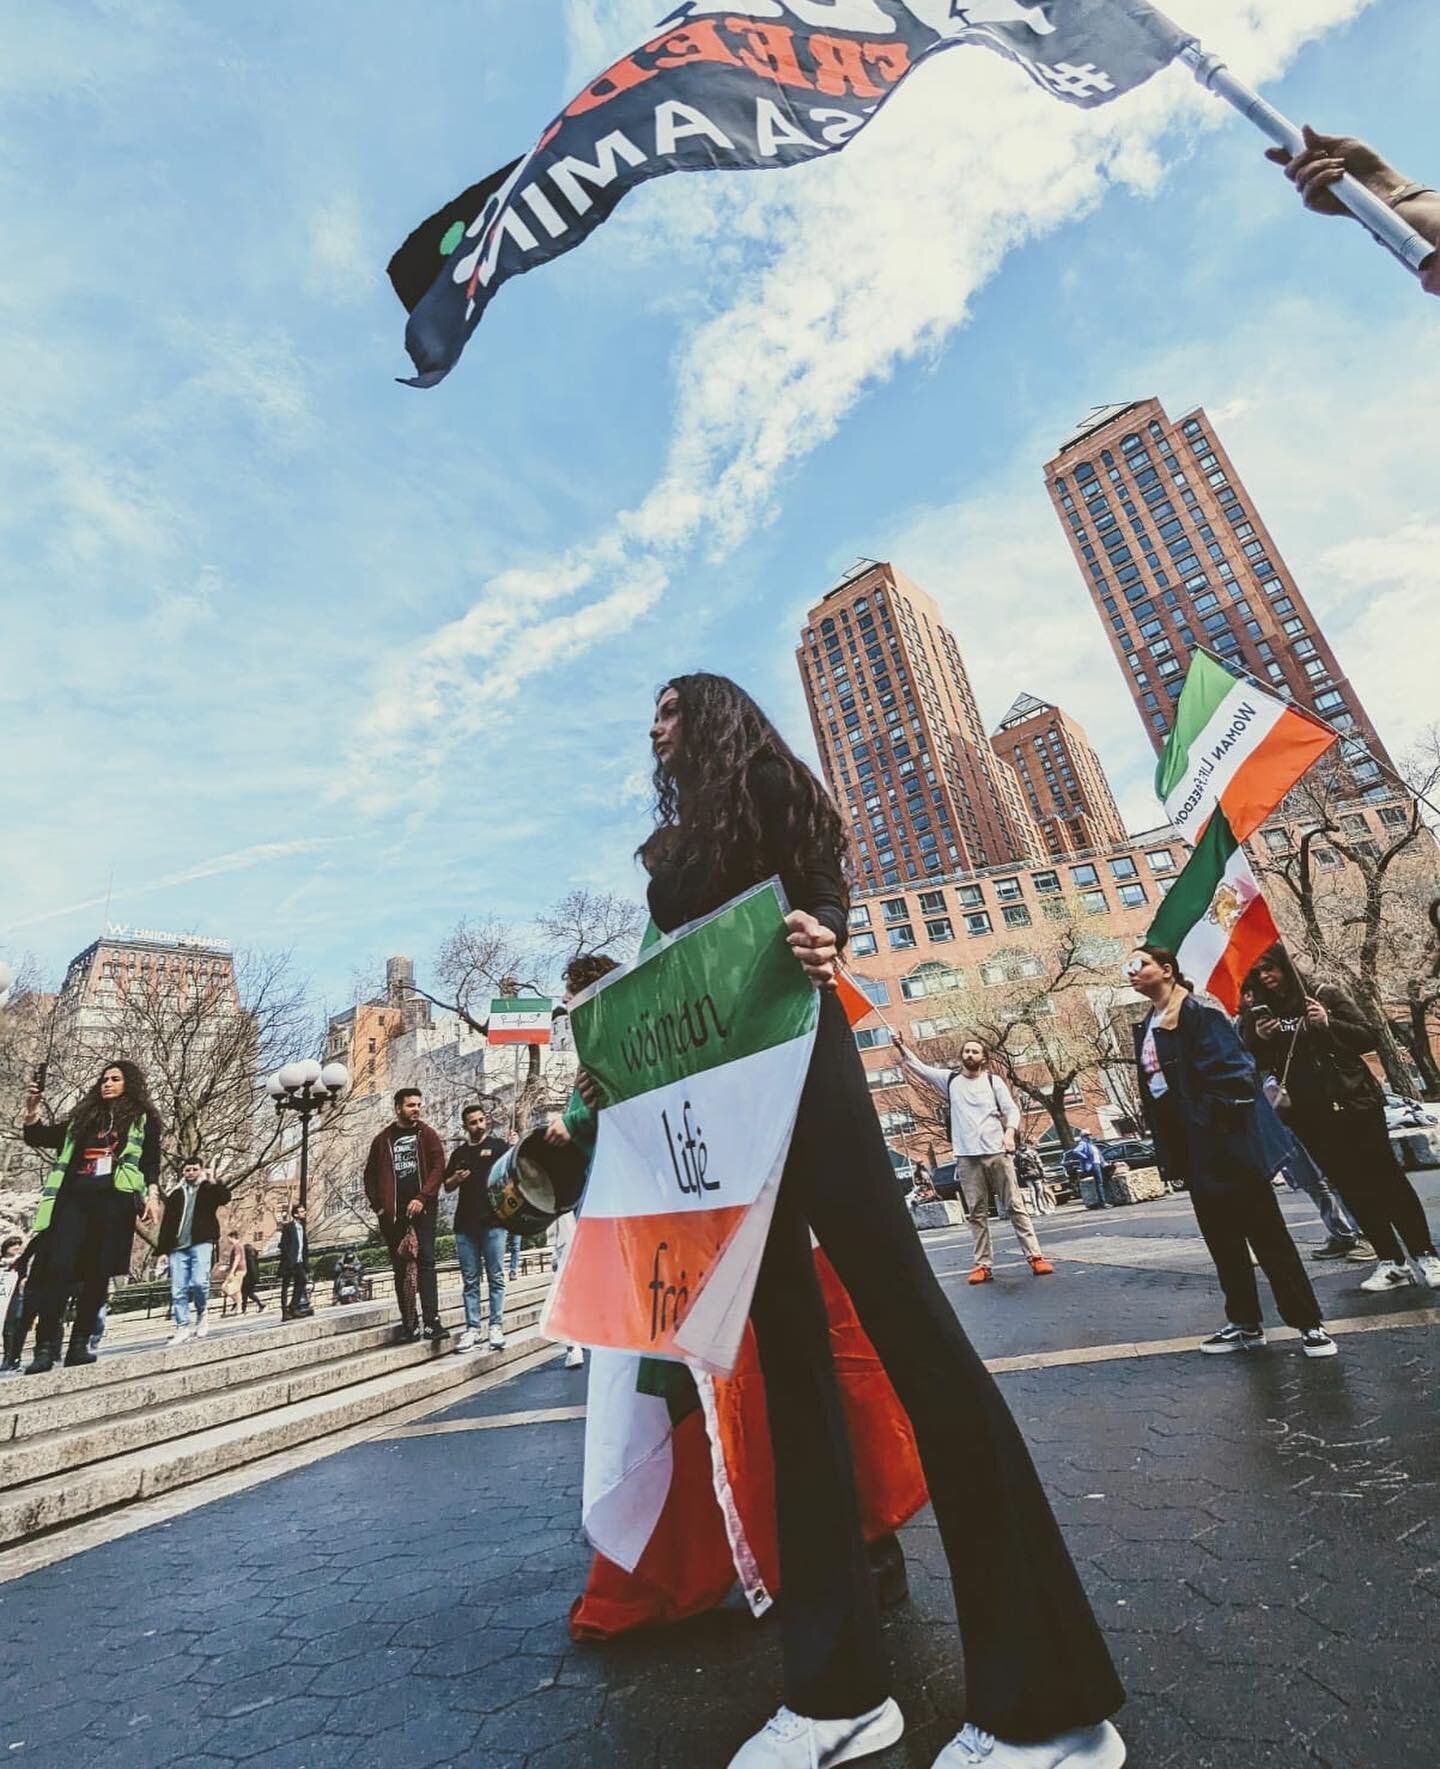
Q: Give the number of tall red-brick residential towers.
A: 3